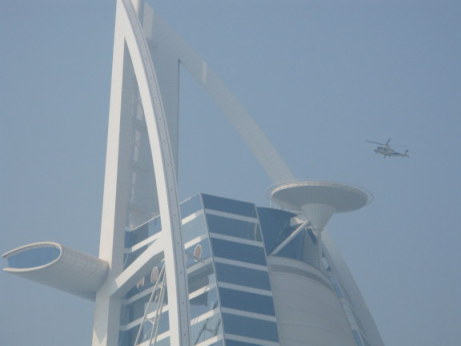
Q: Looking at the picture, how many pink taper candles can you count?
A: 0